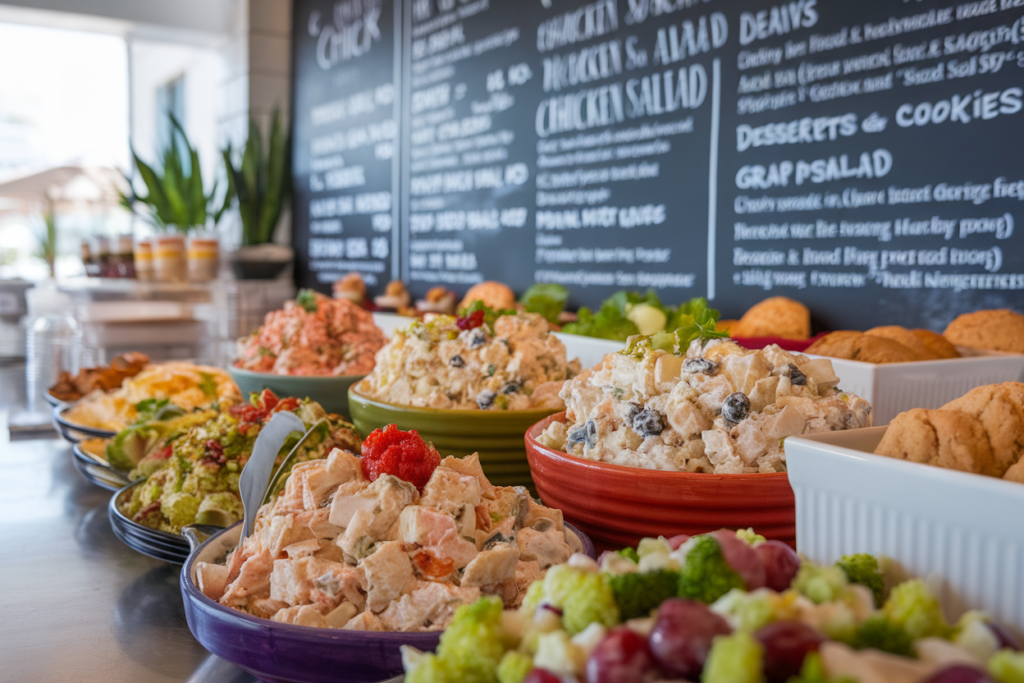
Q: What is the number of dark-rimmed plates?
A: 4